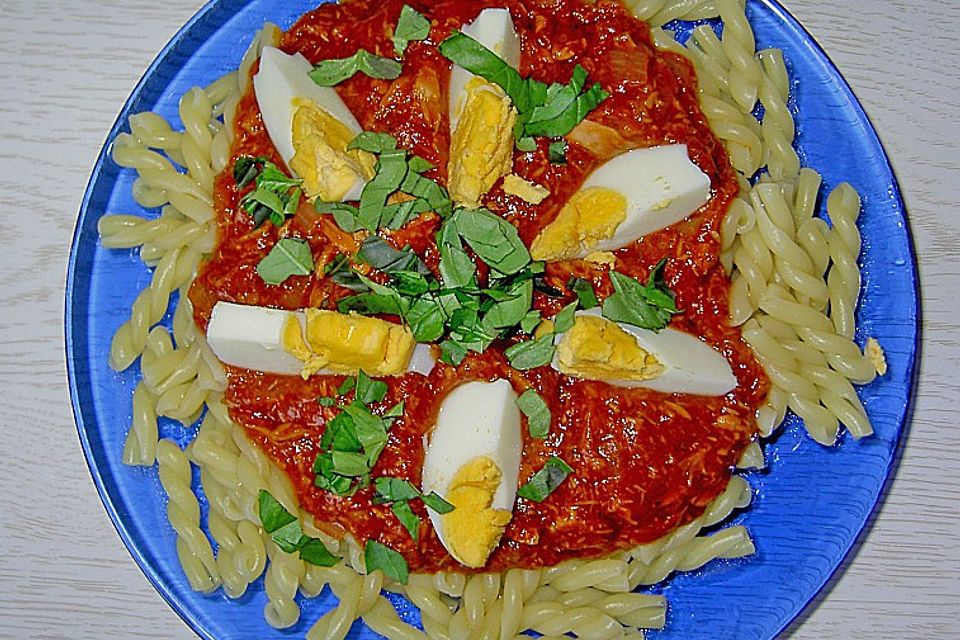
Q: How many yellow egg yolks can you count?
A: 6